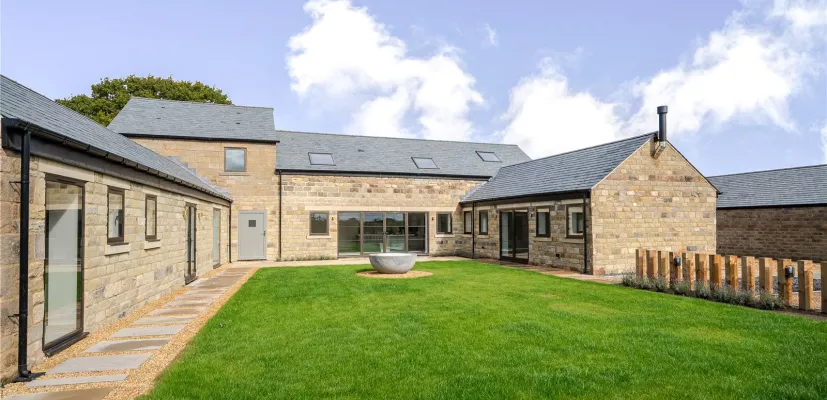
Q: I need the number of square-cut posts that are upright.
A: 13